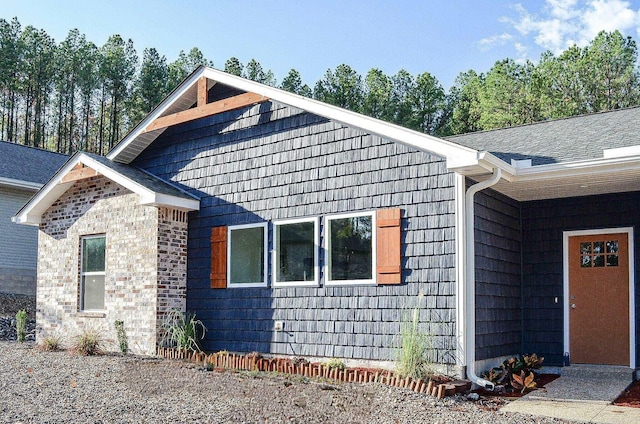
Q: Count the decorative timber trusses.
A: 2